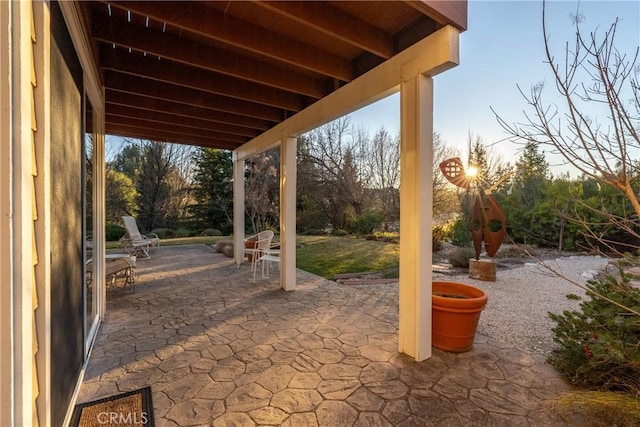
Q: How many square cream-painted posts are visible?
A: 3